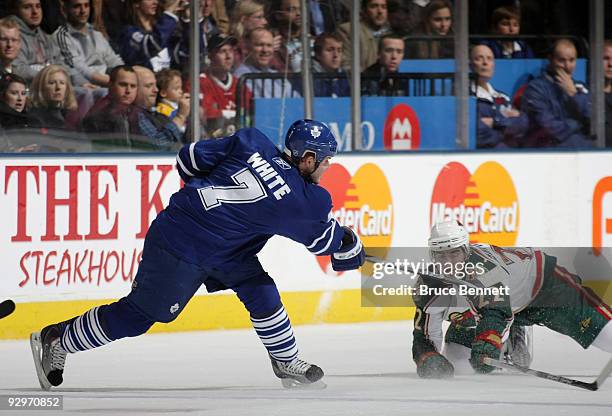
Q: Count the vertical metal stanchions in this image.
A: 5